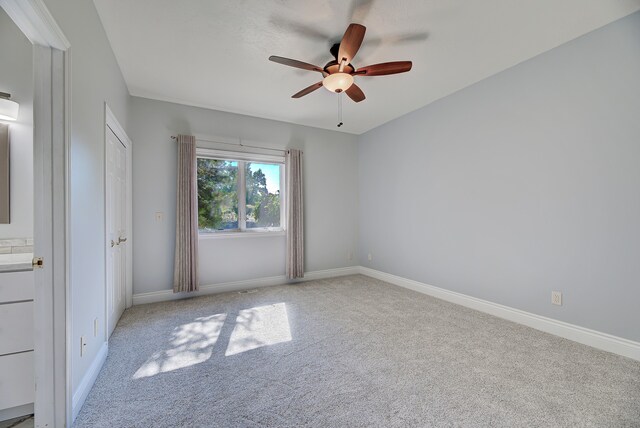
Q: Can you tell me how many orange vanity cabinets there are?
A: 0